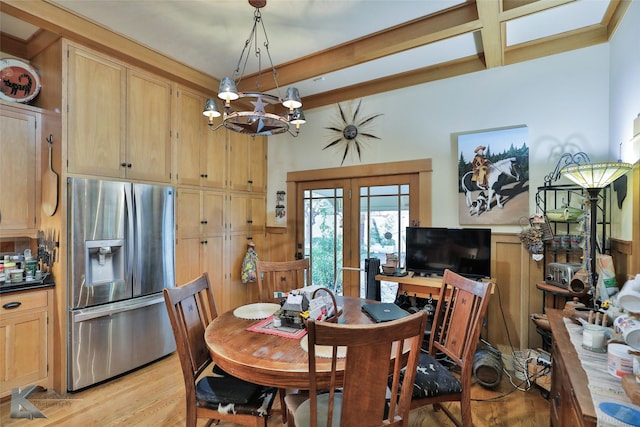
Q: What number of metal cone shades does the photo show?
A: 4